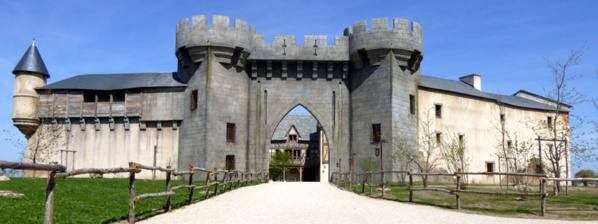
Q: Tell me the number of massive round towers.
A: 2